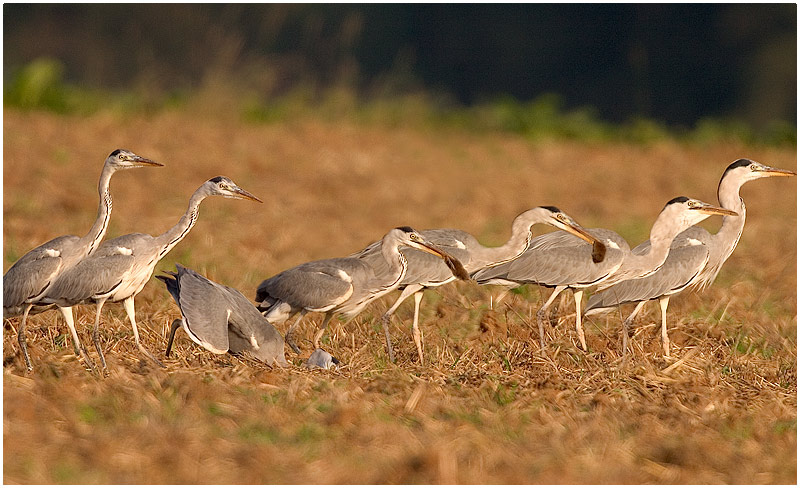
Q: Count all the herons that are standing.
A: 6